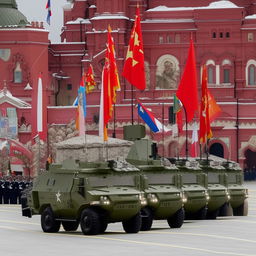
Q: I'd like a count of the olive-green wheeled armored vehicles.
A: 5